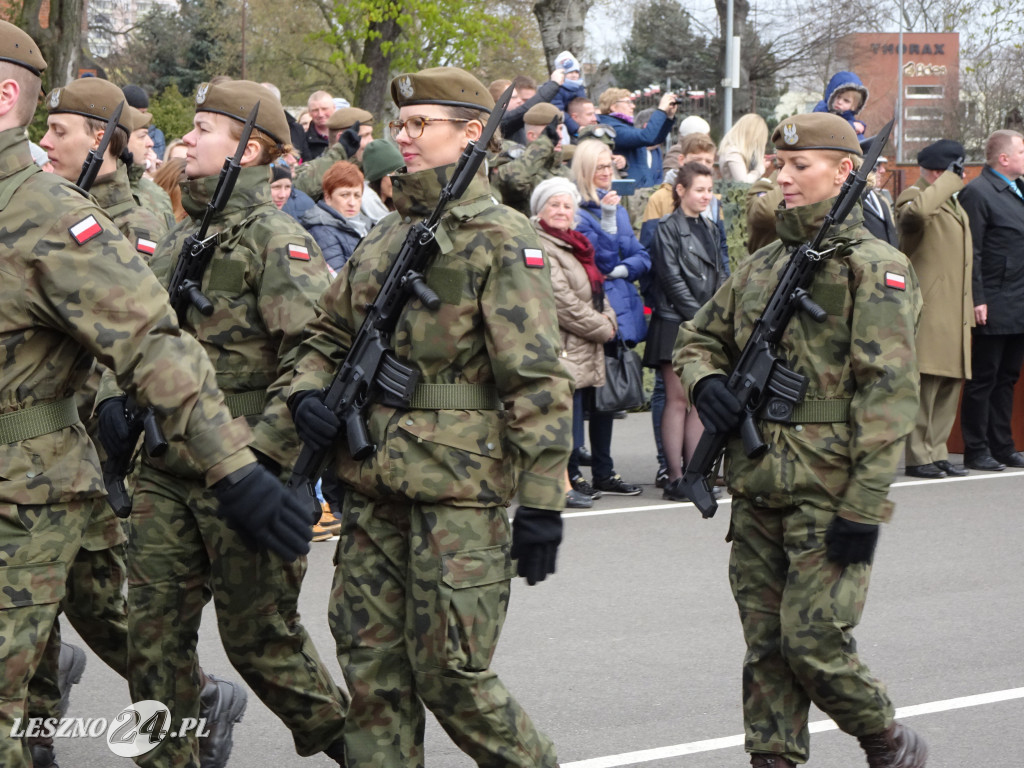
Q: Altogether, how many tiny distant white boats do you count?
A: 0